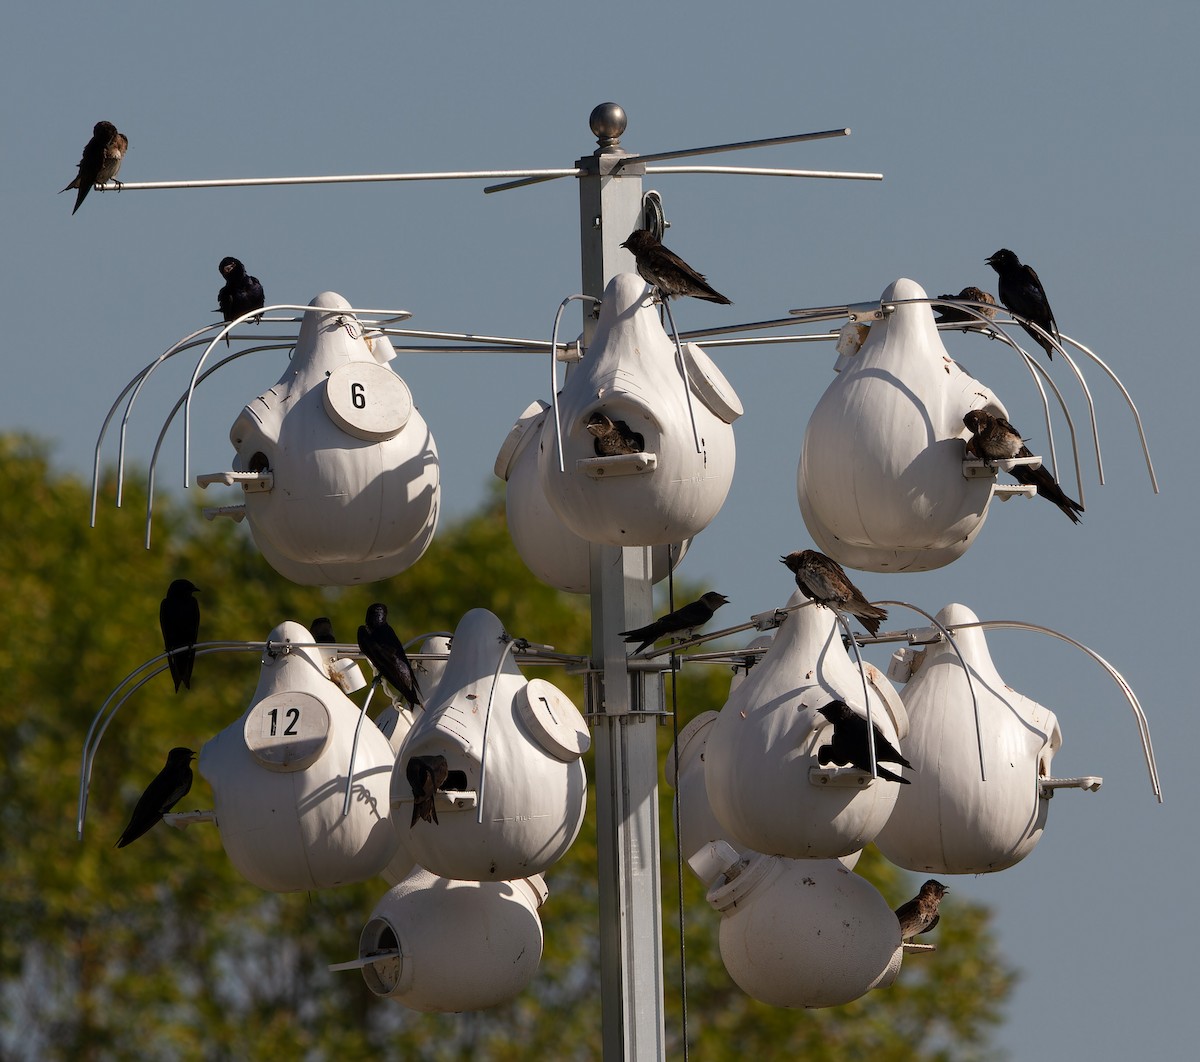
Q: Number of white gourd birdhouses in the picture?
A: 14